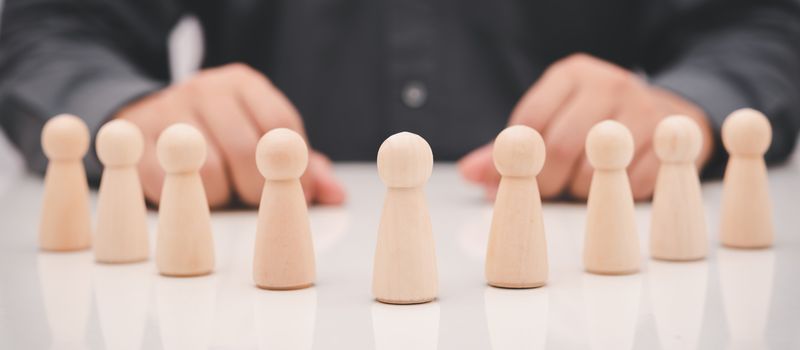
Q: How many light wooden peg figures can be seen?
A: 9